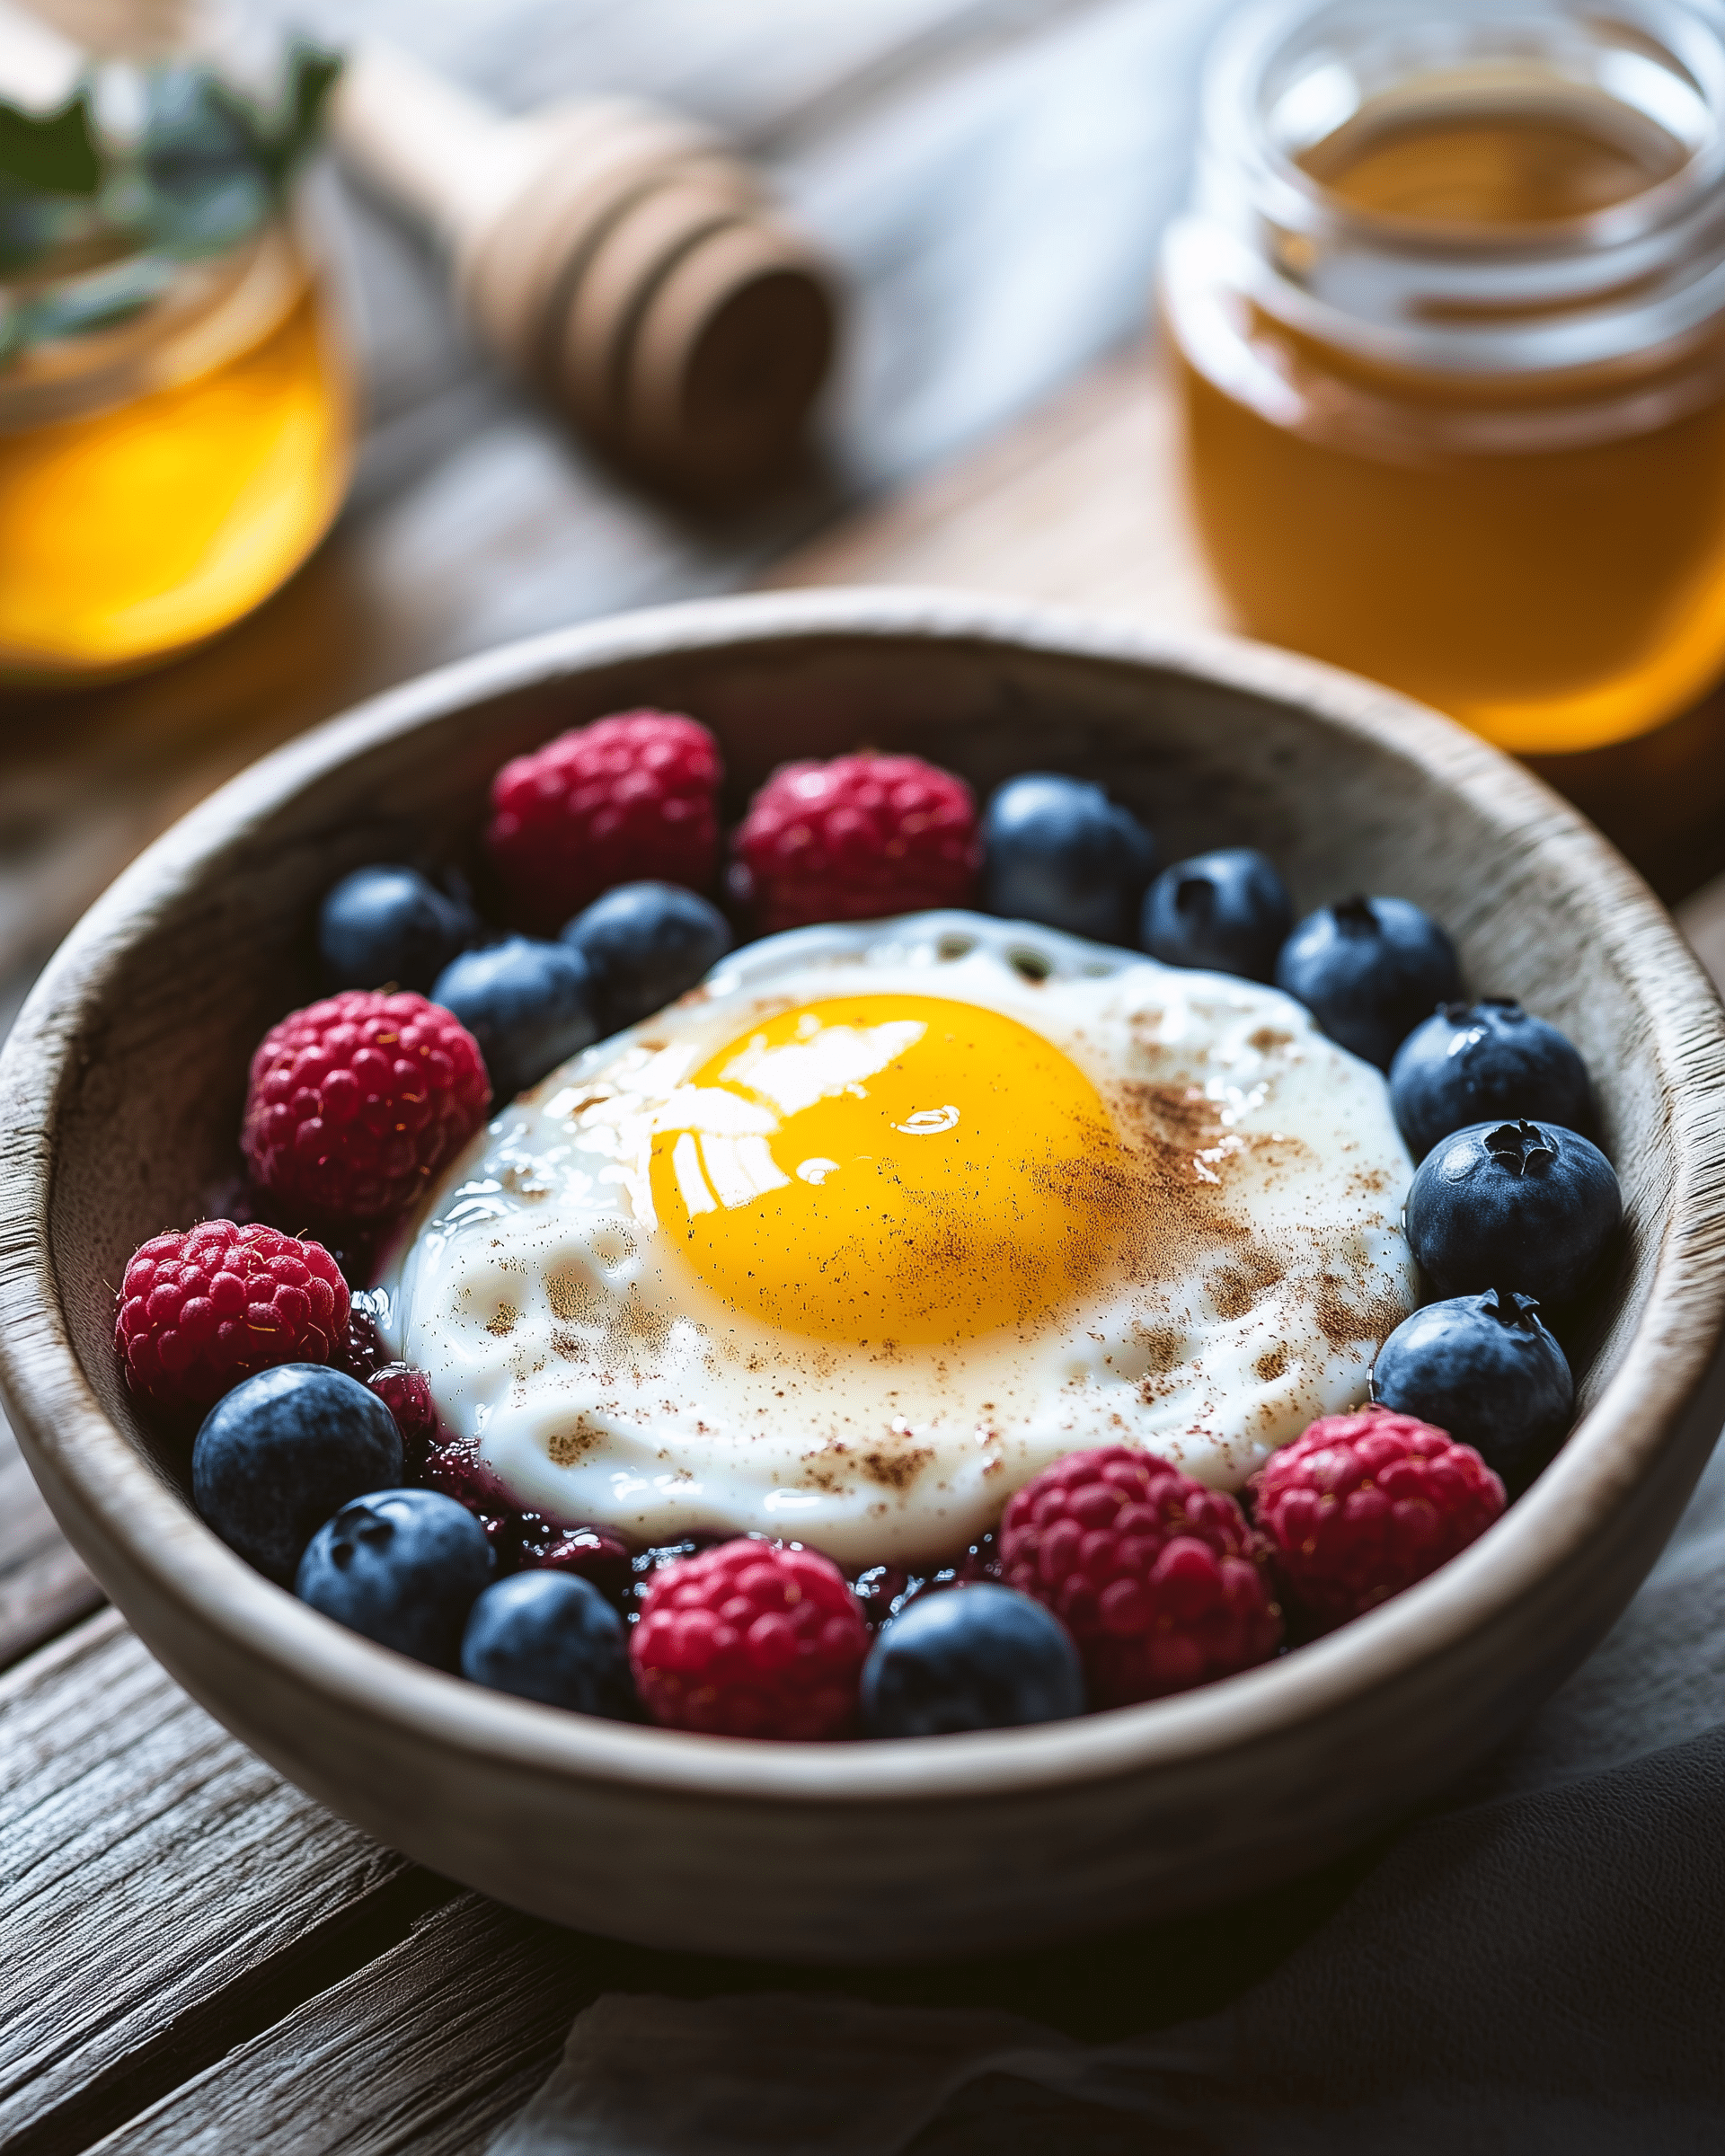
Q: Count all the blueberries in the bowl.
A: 13